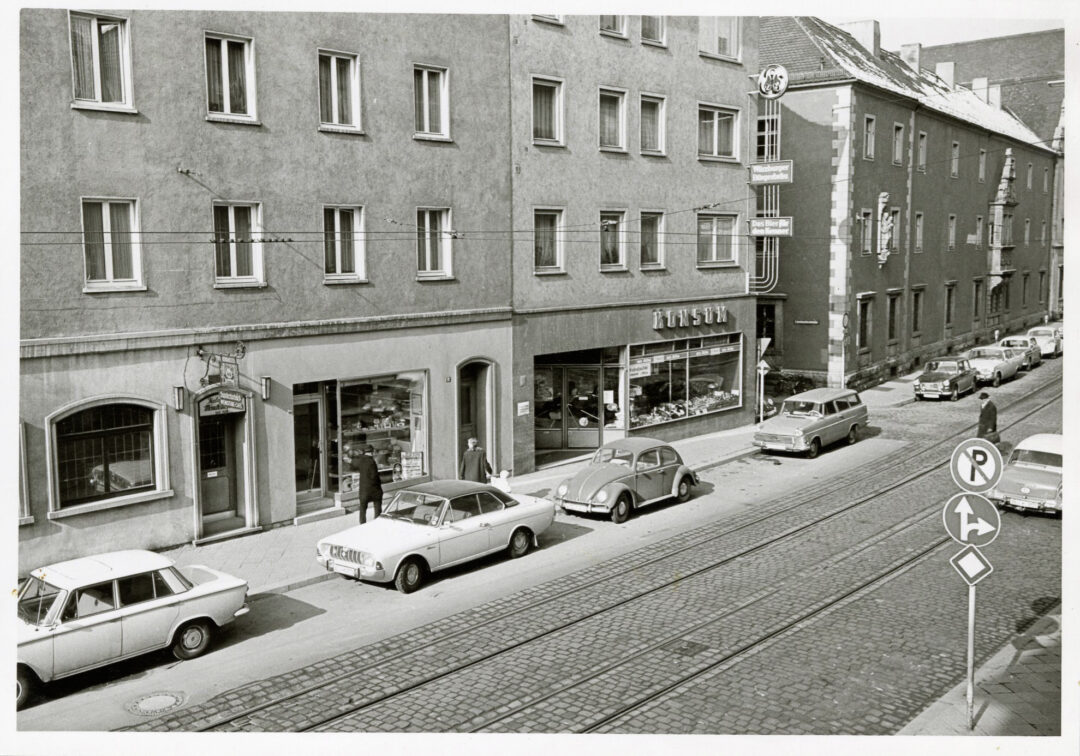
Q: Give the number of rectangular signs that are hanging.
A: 2